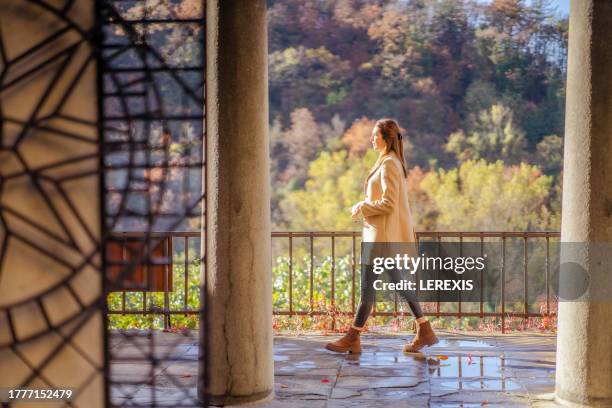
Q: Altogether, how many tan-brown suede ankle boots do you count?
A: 2